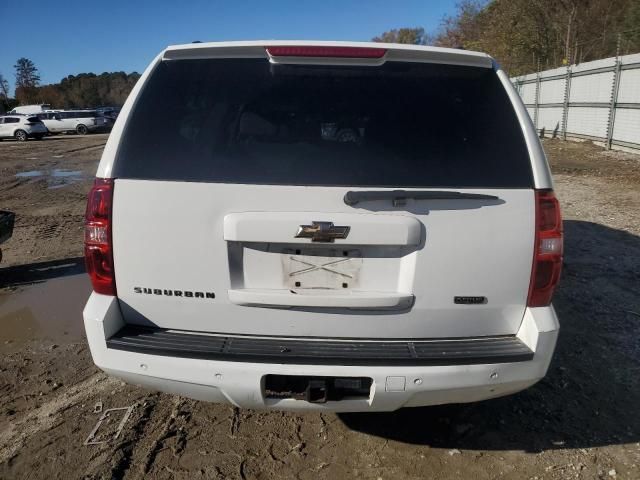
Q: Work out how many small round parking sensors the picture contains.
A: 4